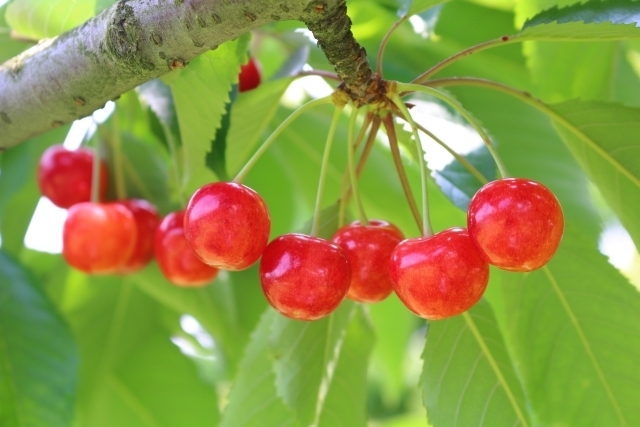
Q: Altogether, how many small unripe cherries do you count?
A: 0